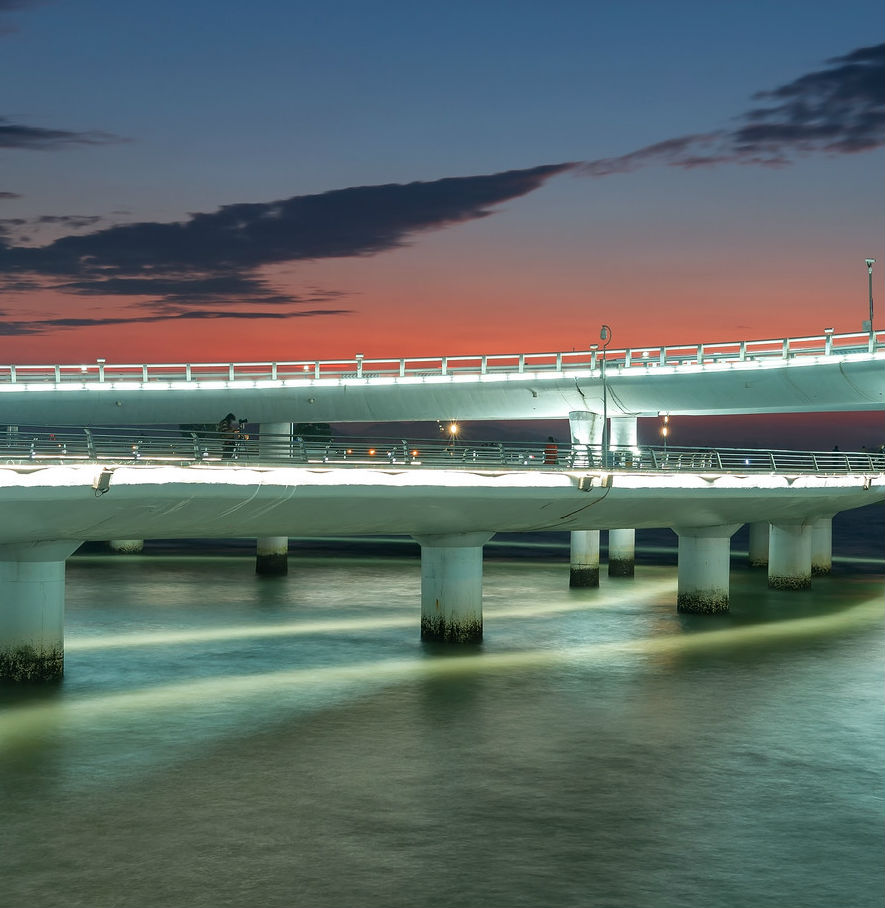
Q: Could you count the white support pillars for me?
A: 10